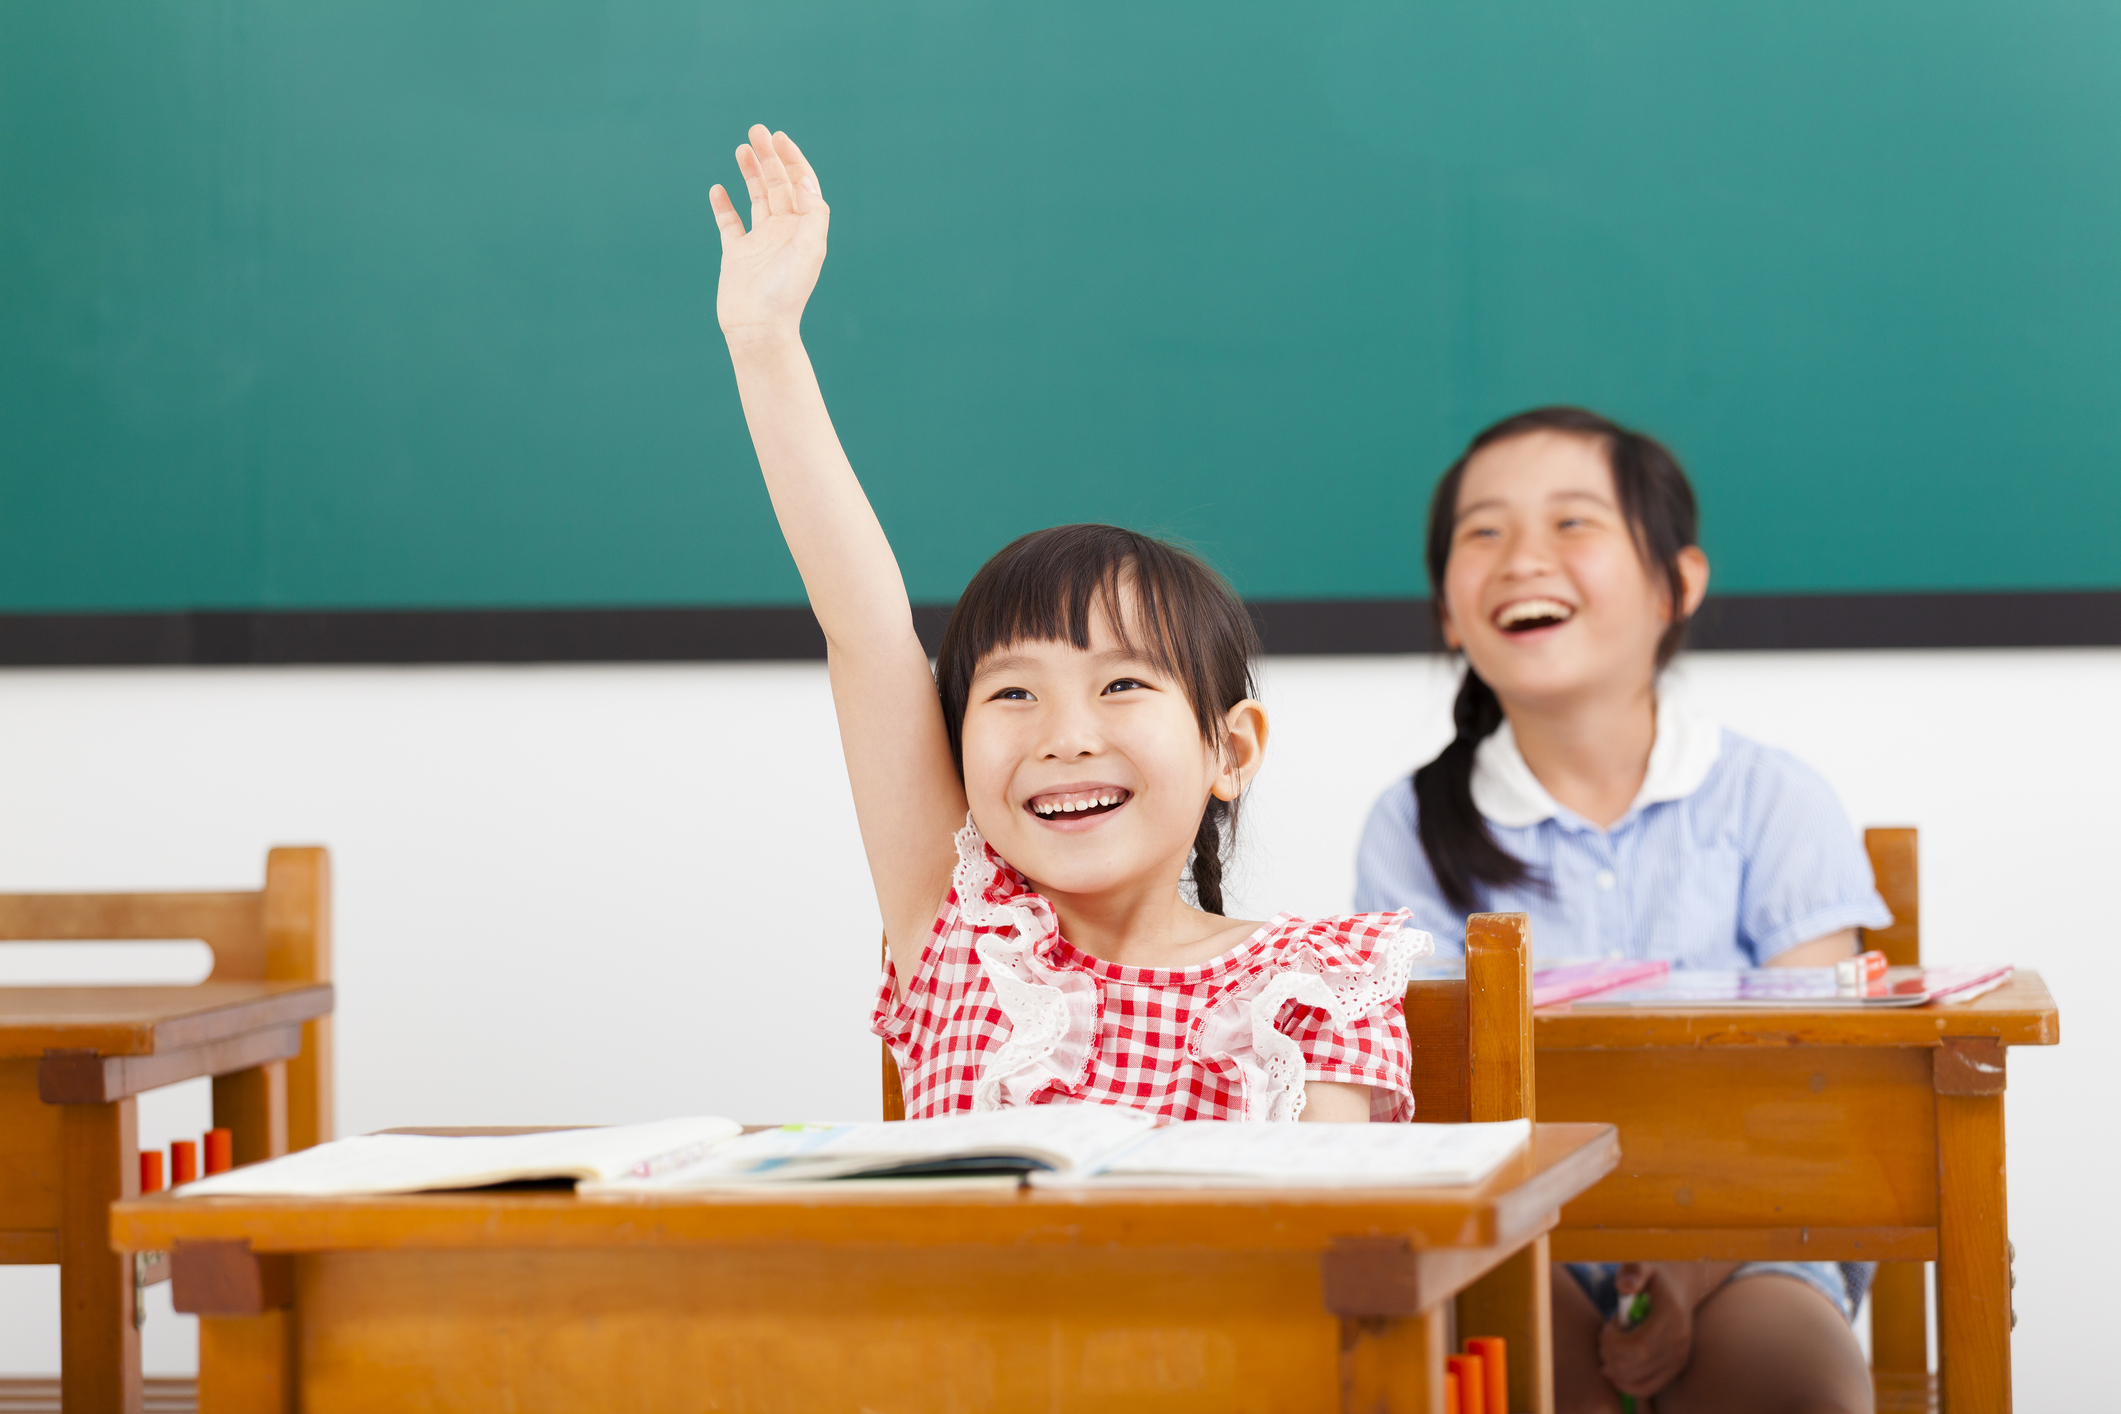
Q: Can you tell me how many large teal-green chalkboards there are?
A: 1